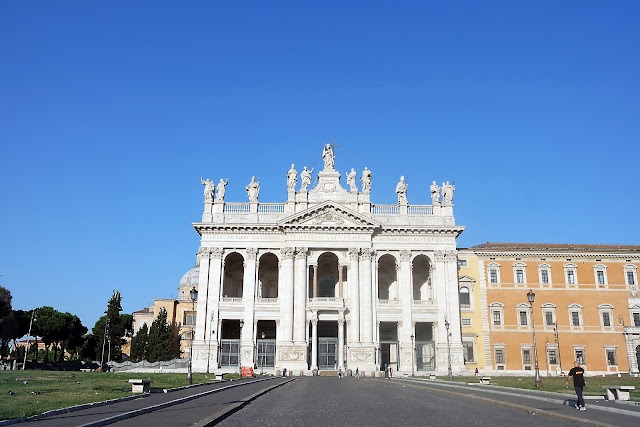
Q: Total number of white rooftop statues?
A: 11